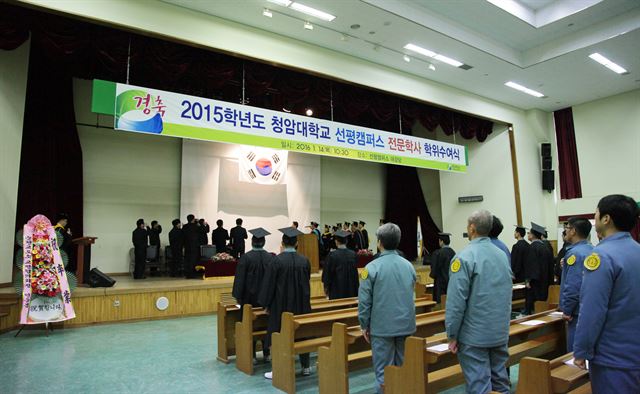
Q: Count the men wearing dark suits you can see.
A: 7